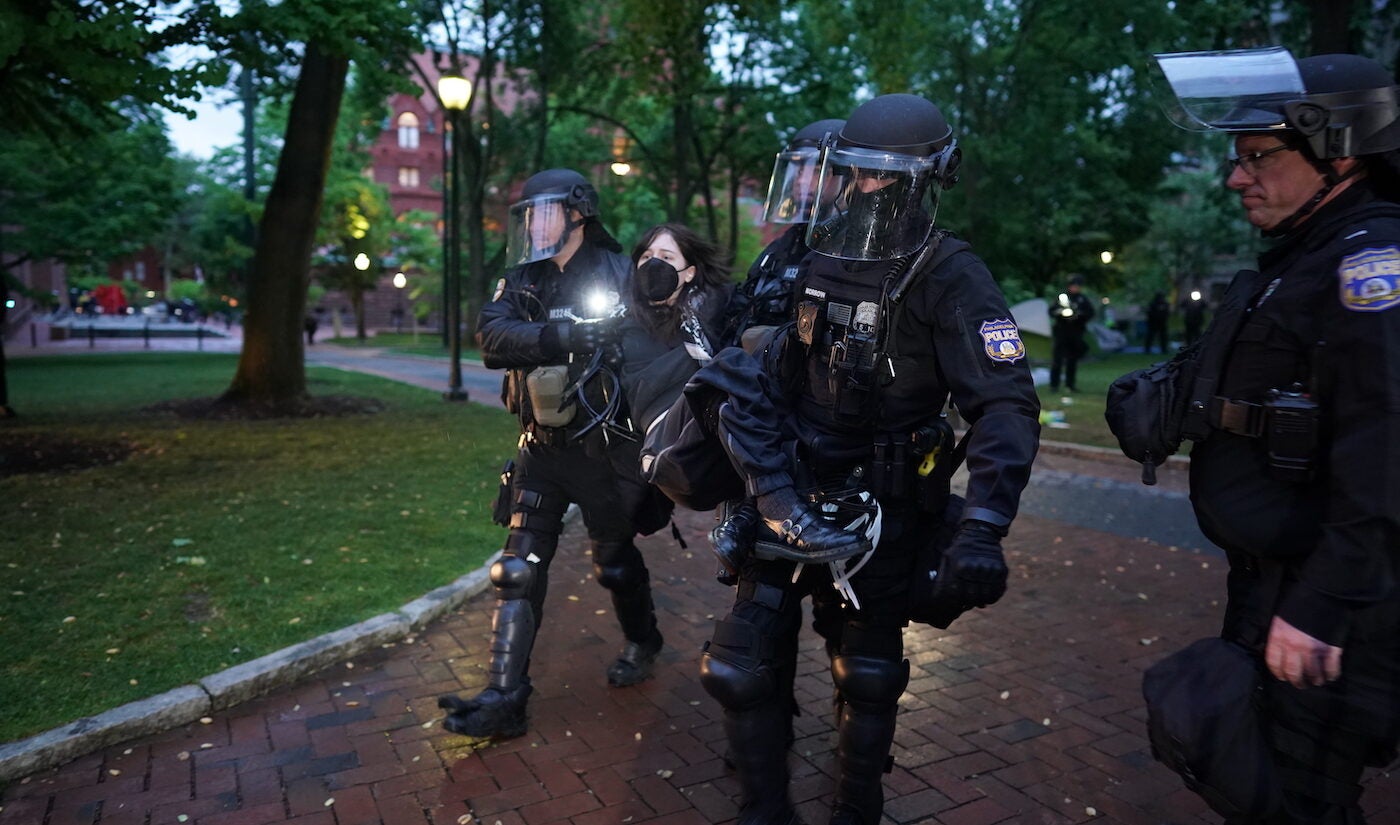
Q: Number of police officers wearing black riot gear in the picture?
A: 4